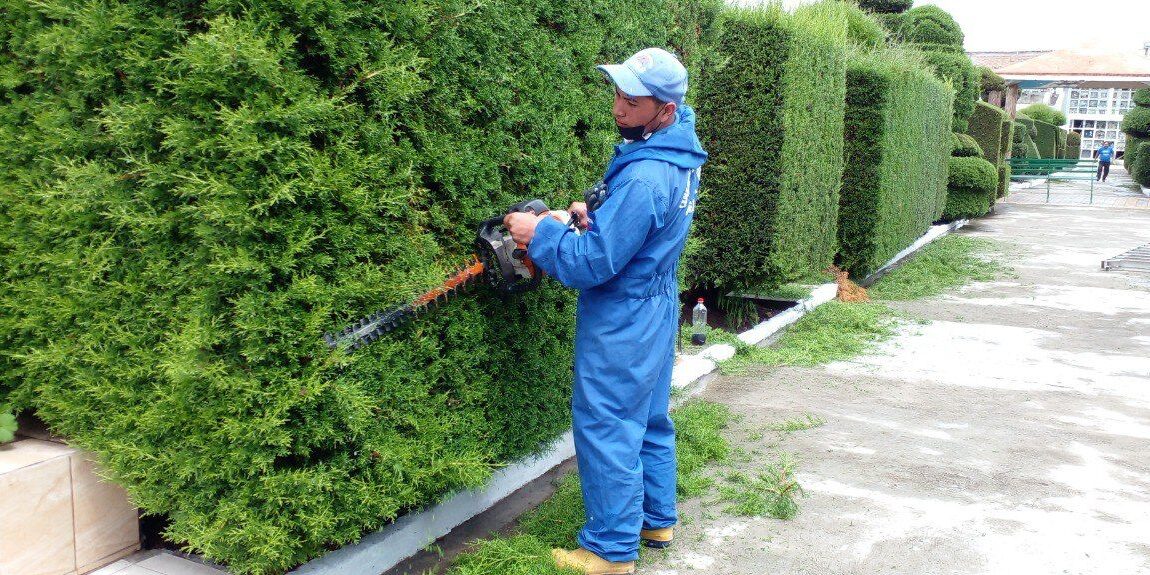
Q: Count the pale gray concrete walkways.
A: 1